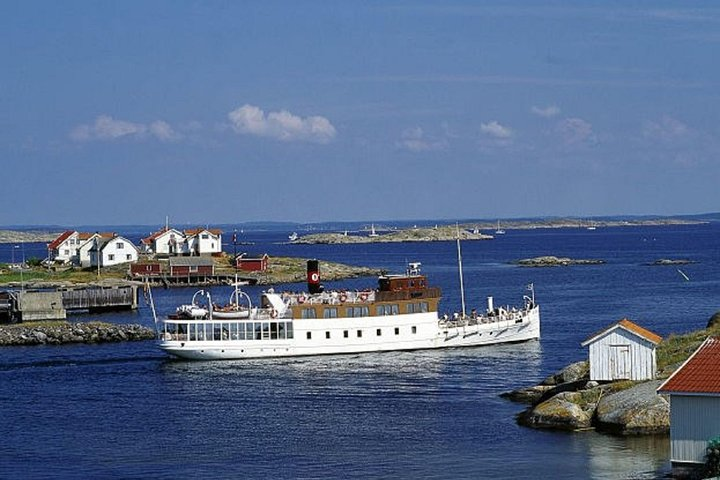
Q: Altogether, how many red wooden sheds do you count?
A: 3